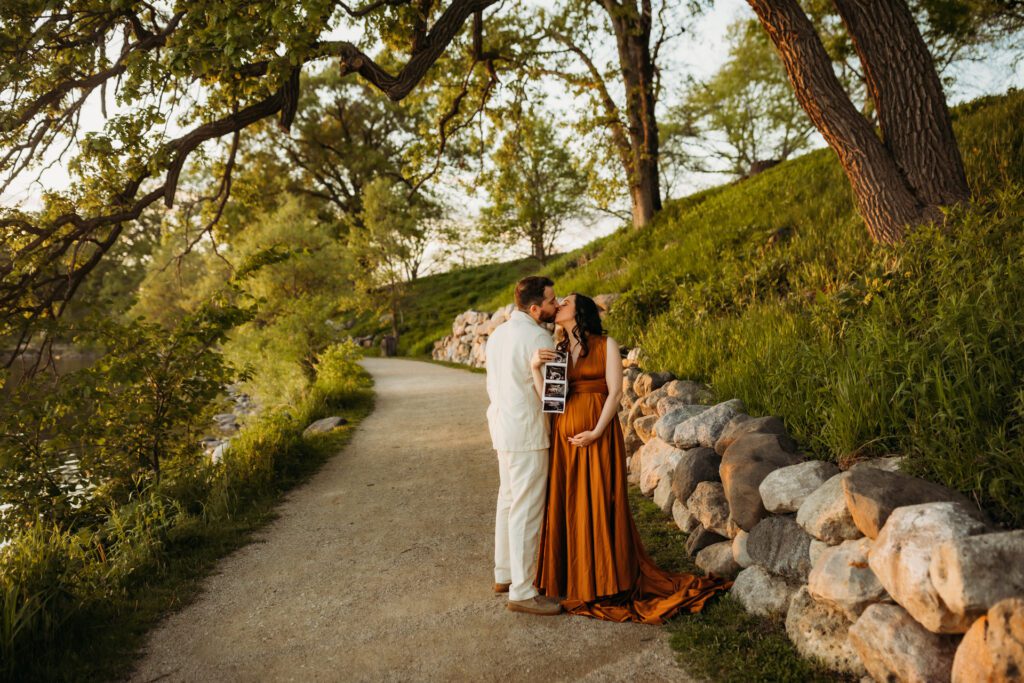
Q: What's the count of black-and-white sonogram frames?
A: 4